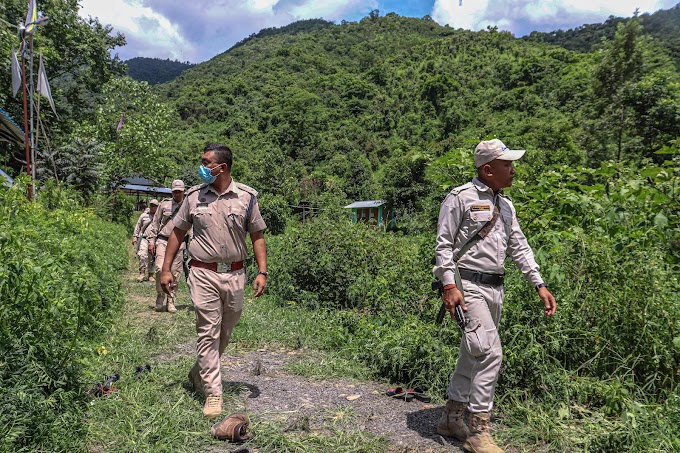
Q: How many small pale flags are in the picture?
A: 2